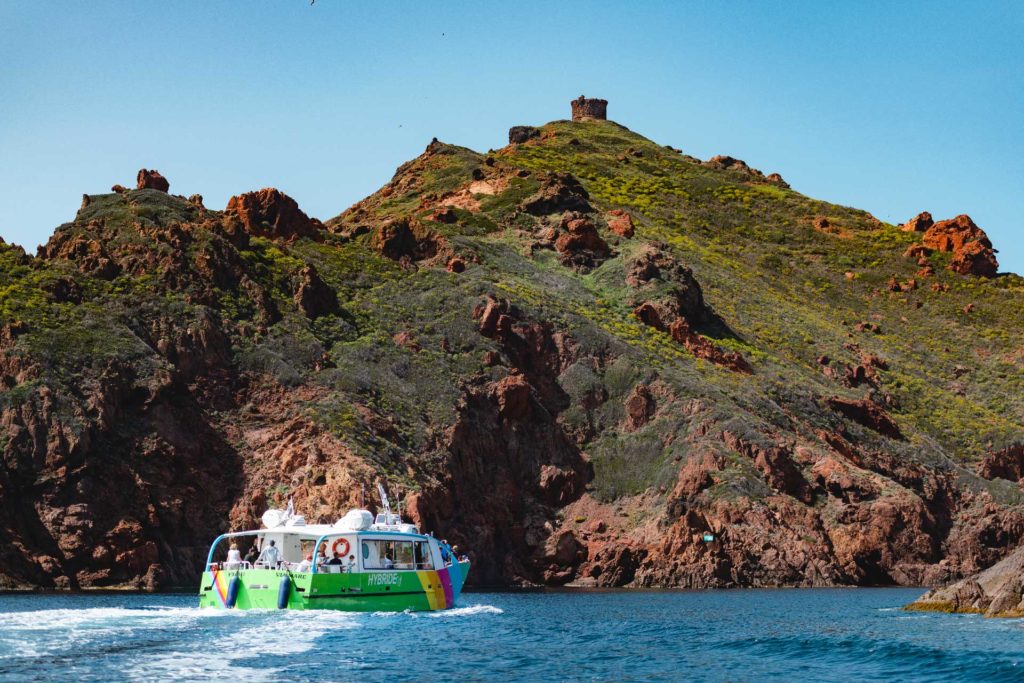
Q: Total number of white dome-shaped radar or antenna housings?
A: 2